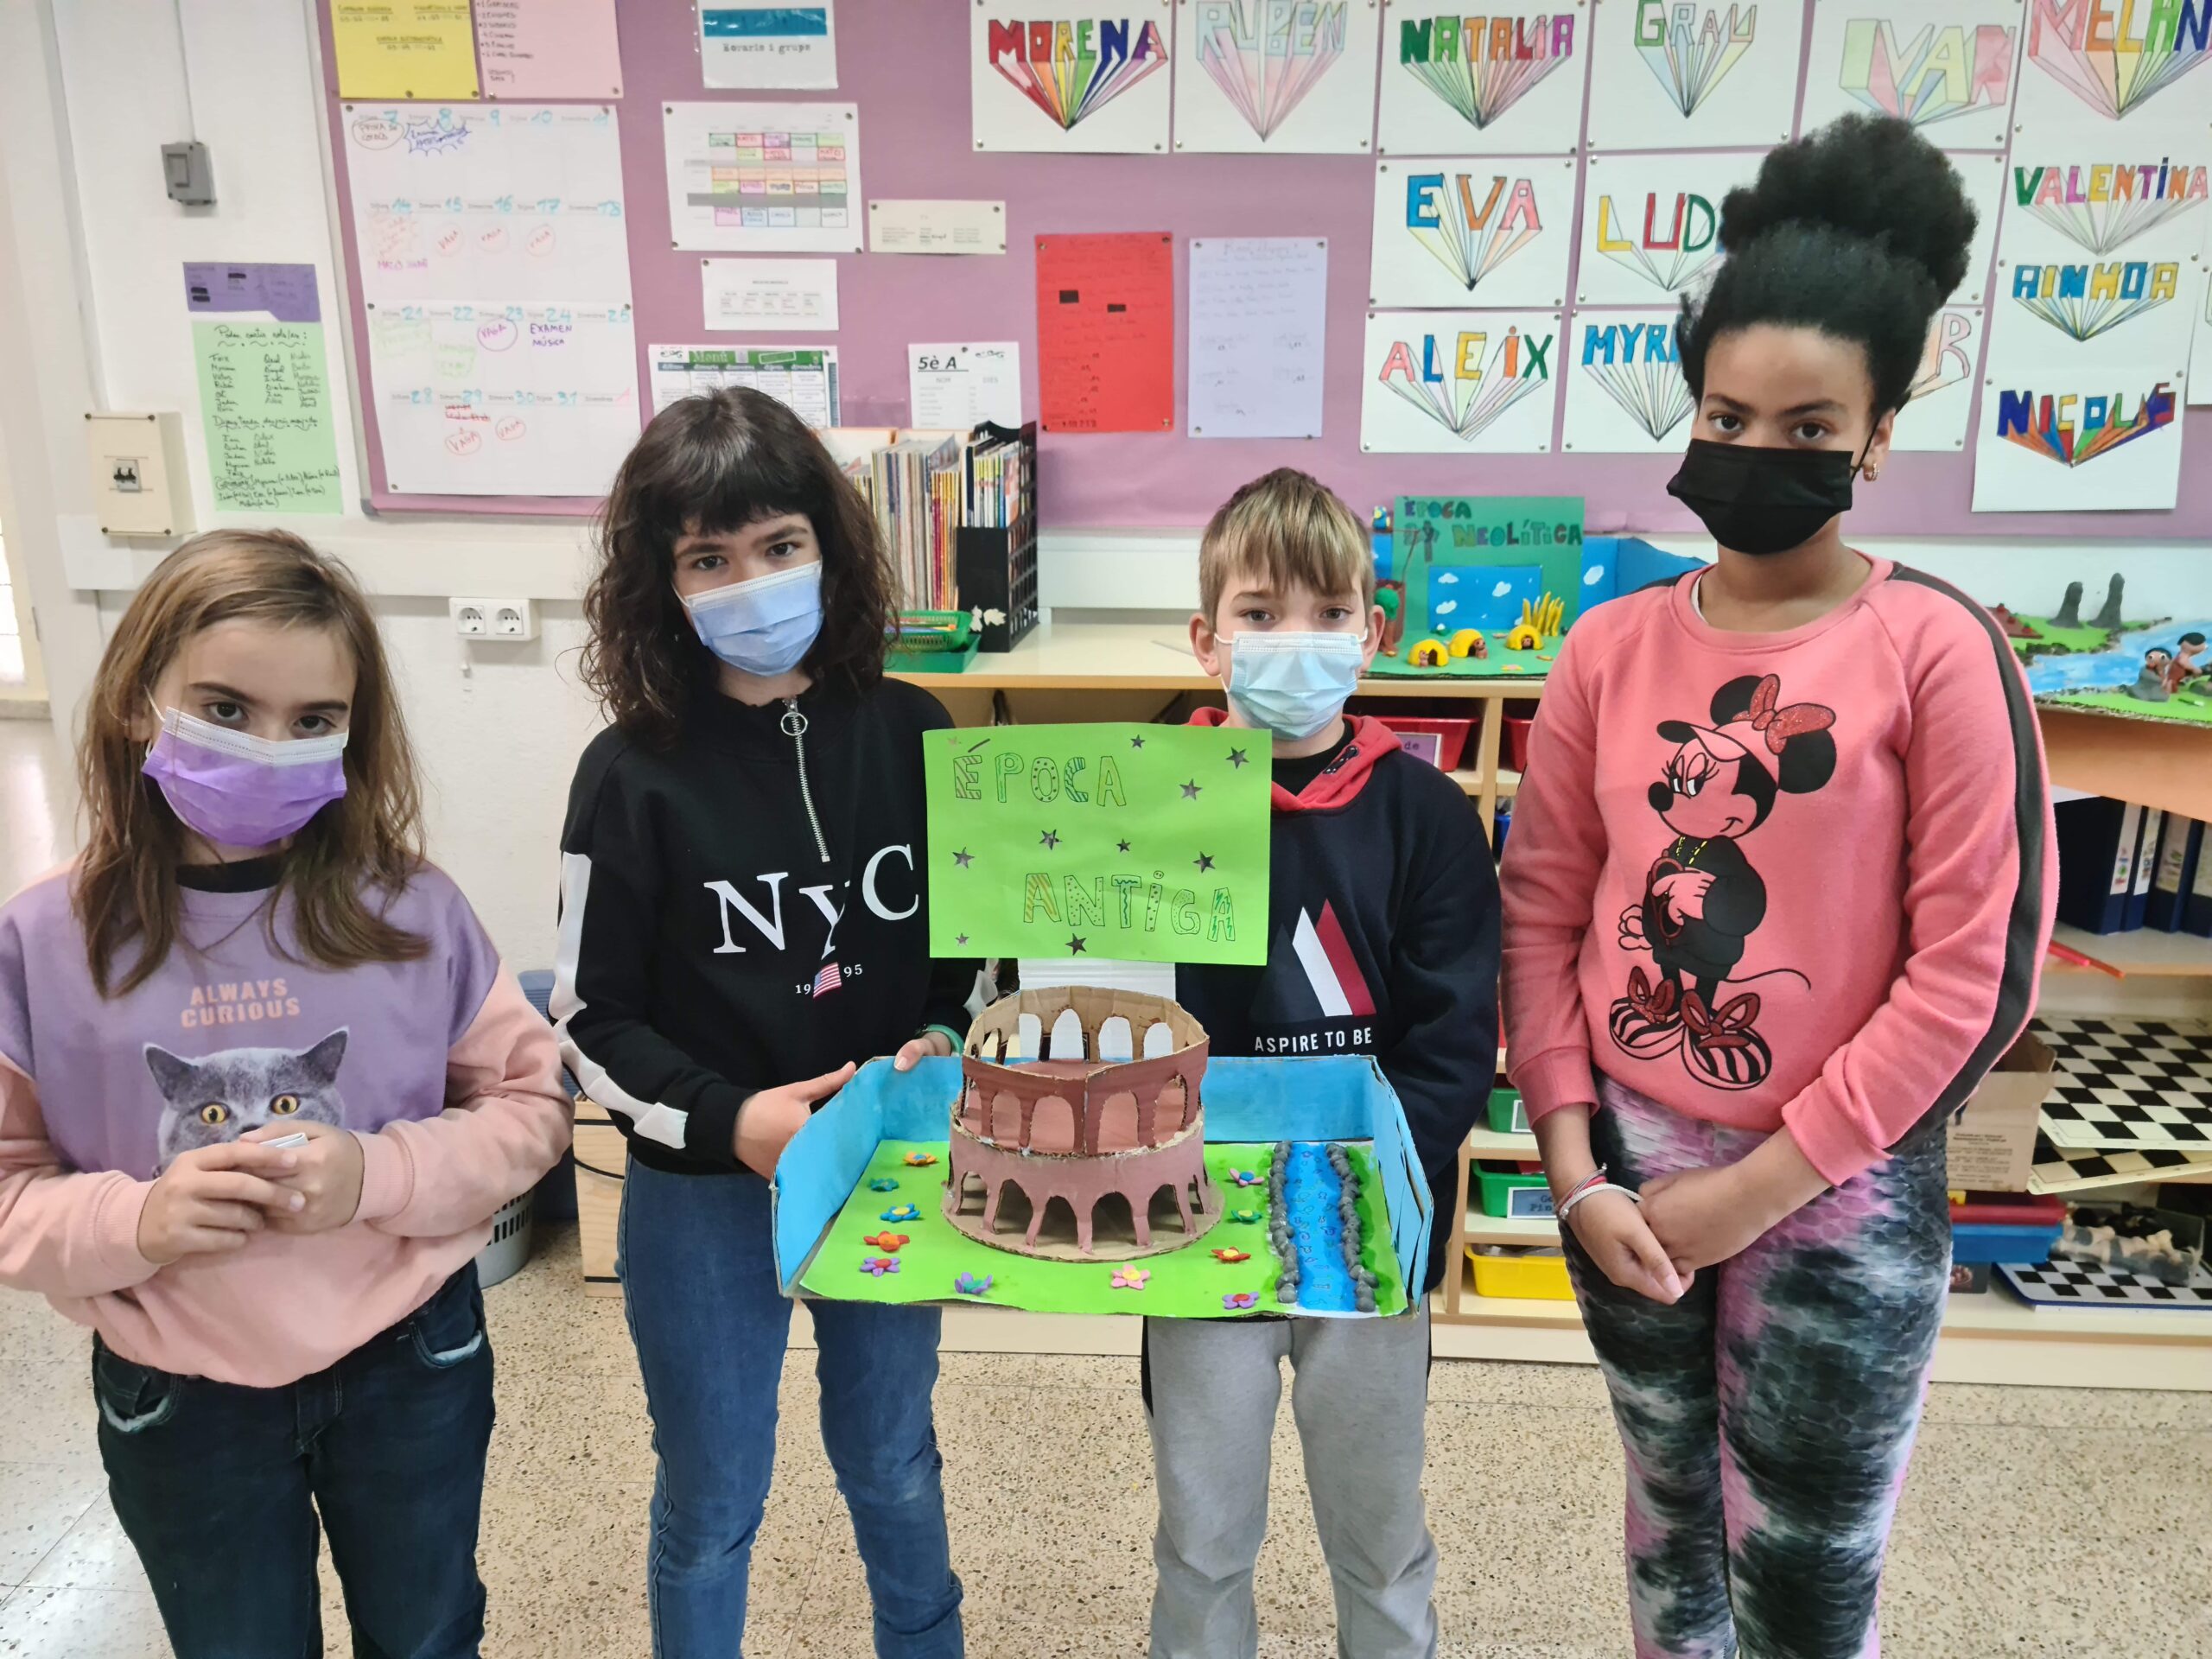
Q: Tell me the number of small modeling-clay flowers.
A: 11